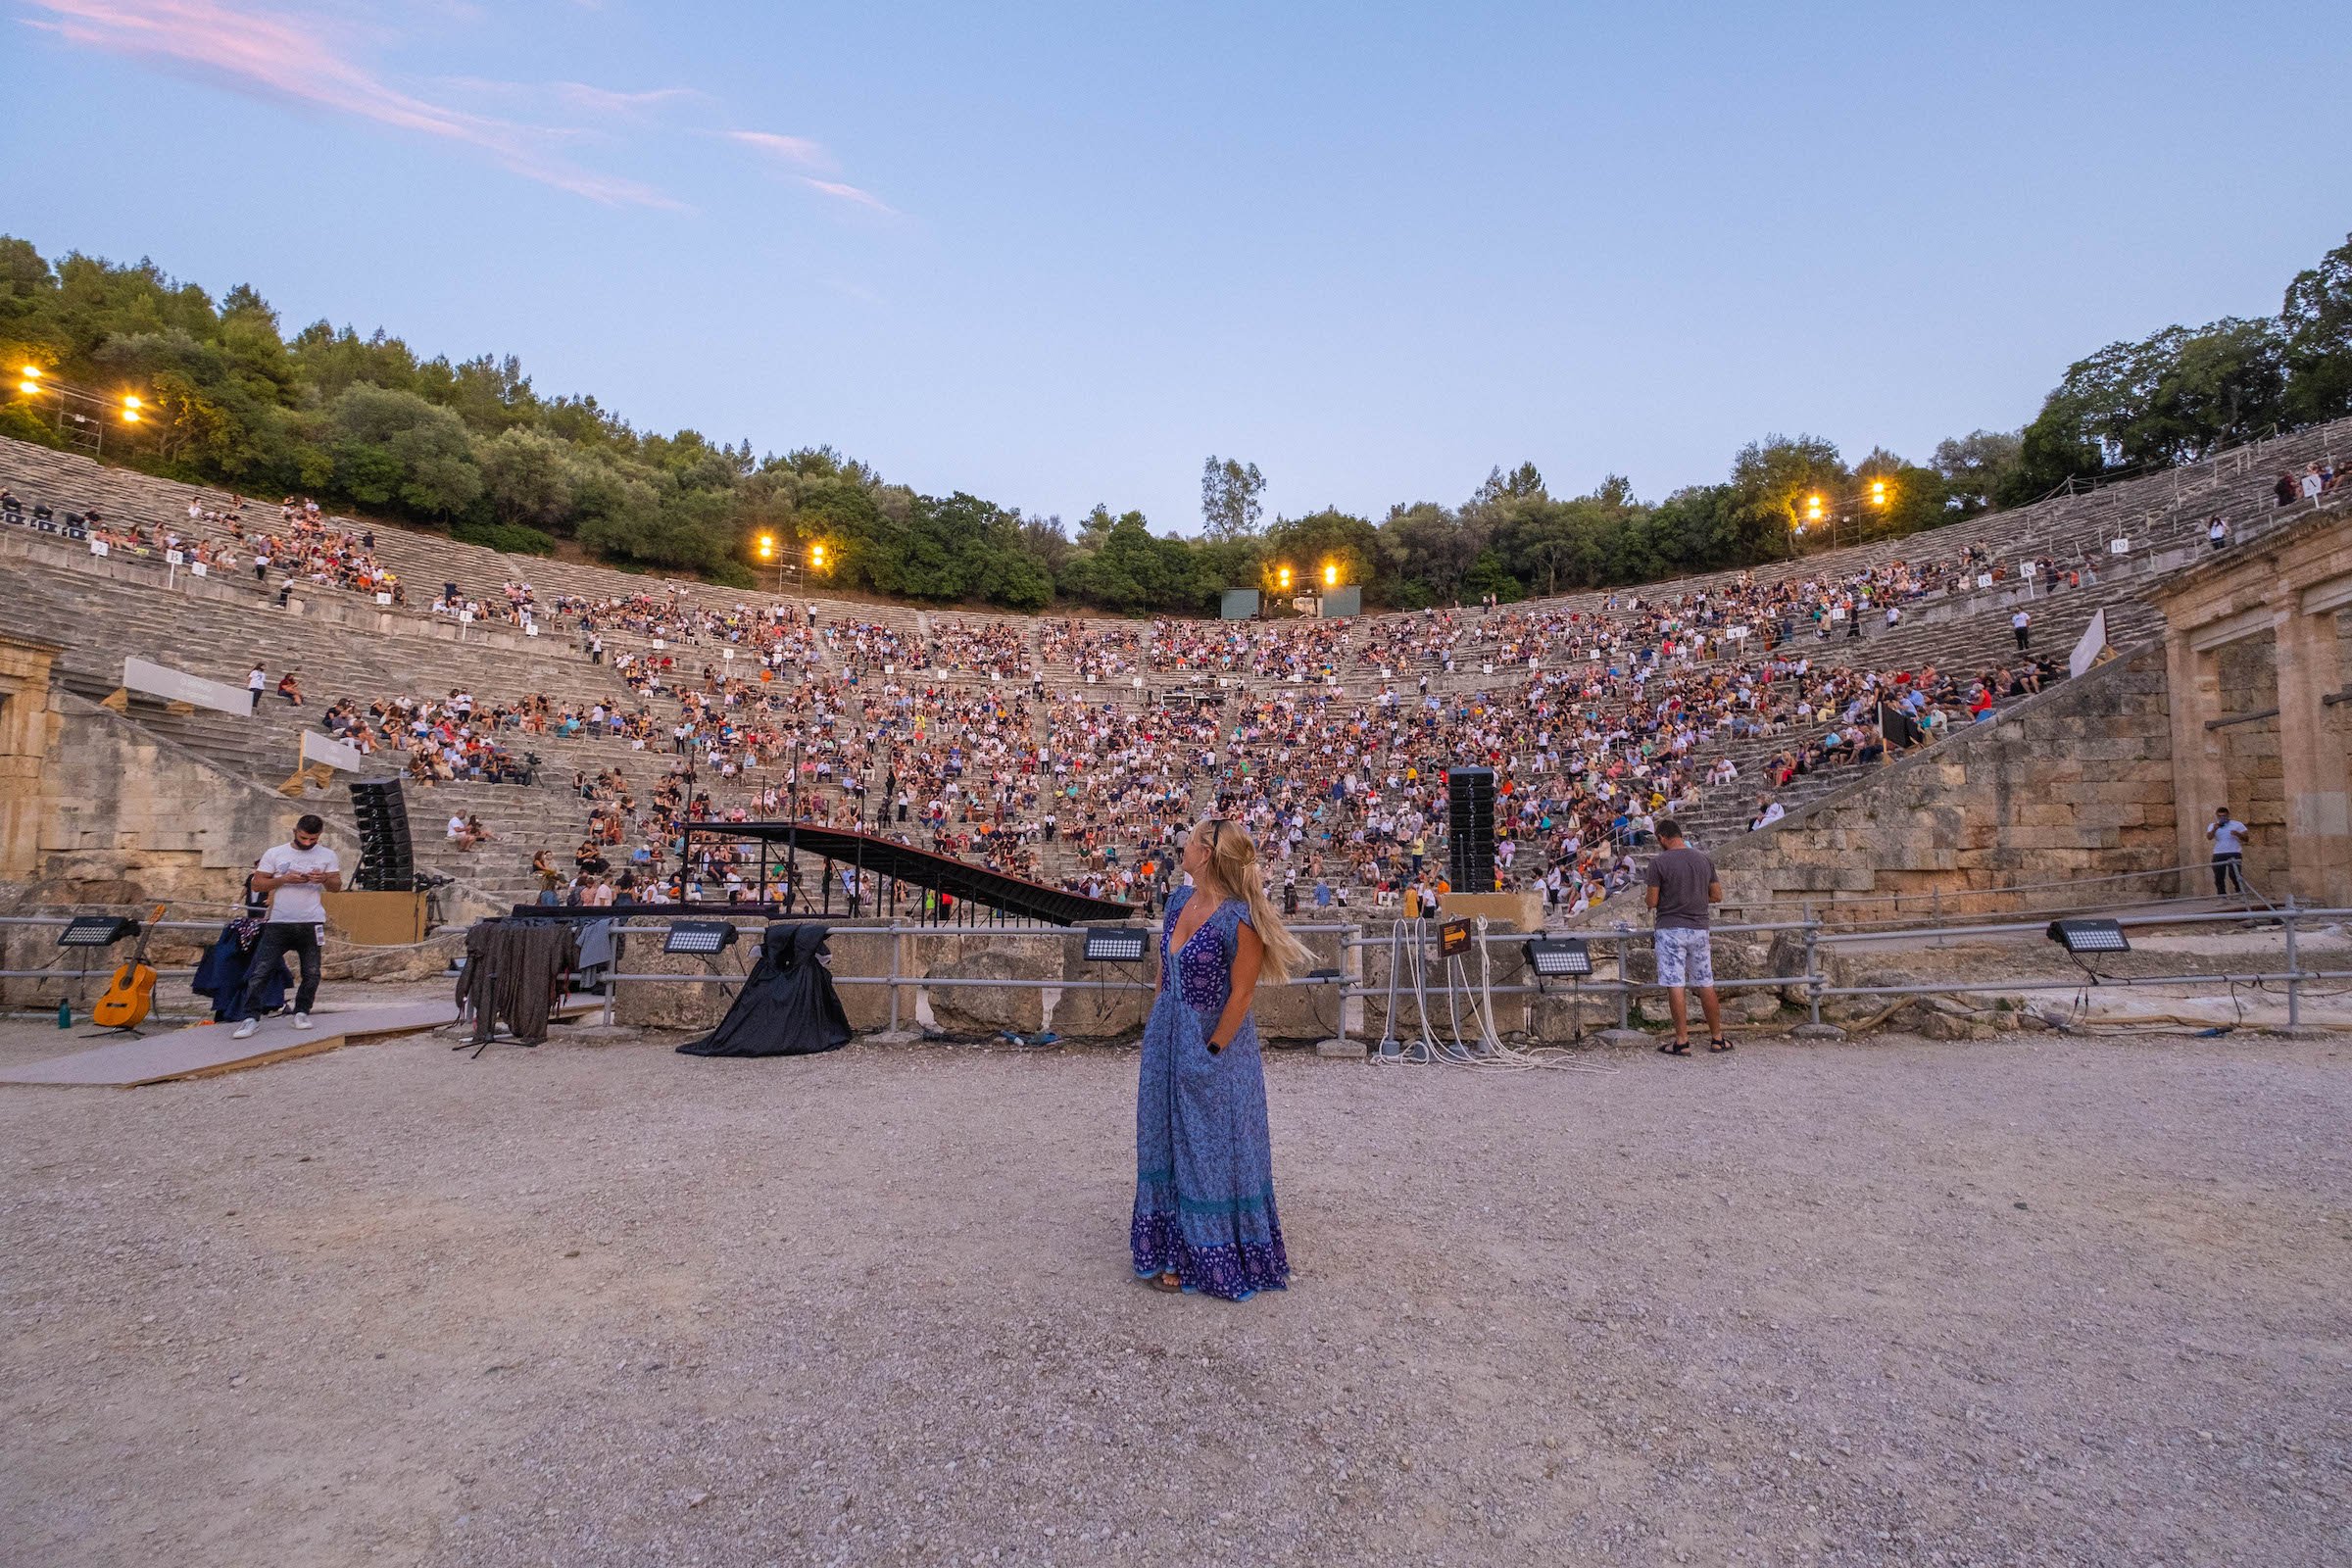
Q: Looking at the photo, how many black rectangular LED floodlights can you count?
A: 5